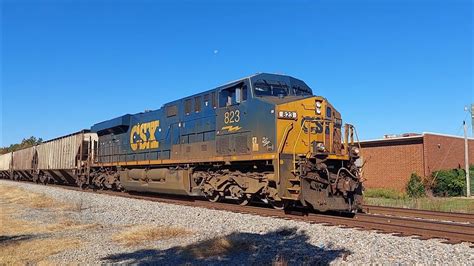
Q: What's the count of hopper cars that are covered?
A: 3